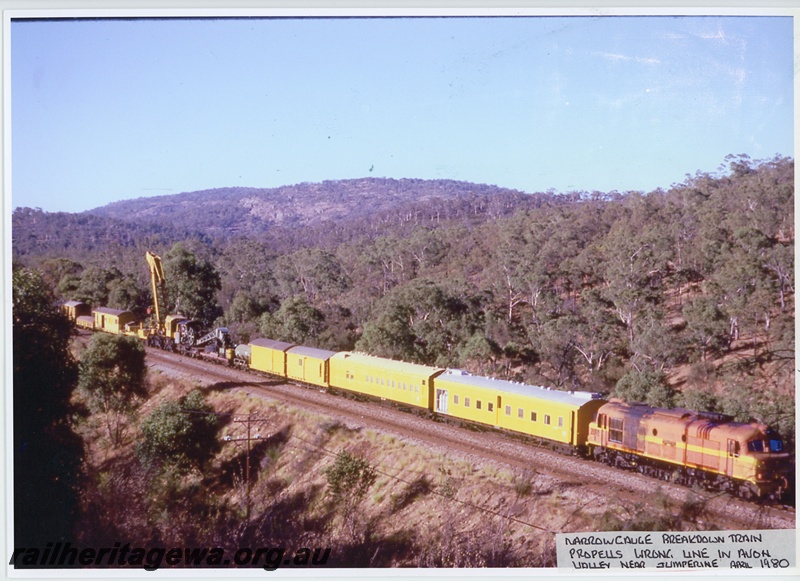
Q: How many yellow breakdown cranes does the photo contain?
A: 1